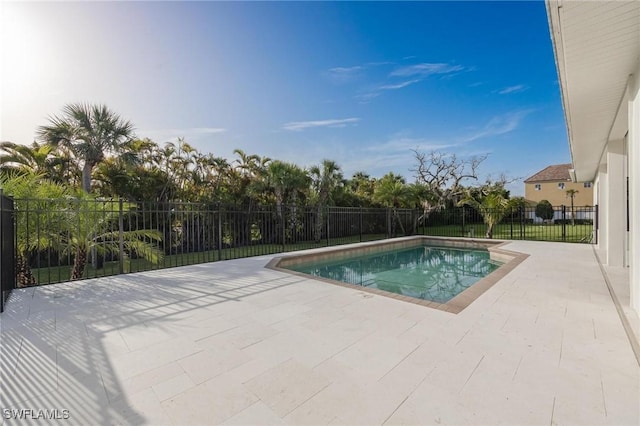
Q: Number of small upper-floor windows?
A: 3